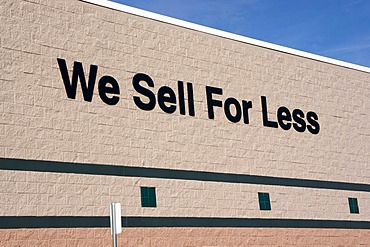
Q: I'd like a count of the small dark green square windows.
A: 3